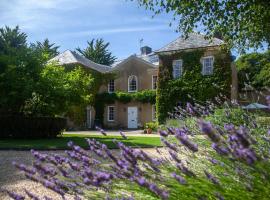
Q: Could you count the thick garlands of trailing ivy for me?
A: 1